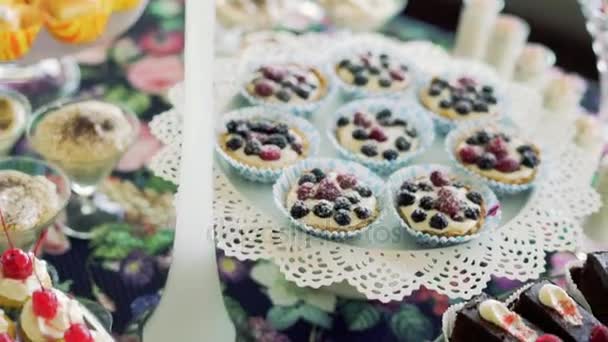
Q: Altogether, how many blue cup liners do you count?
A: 8